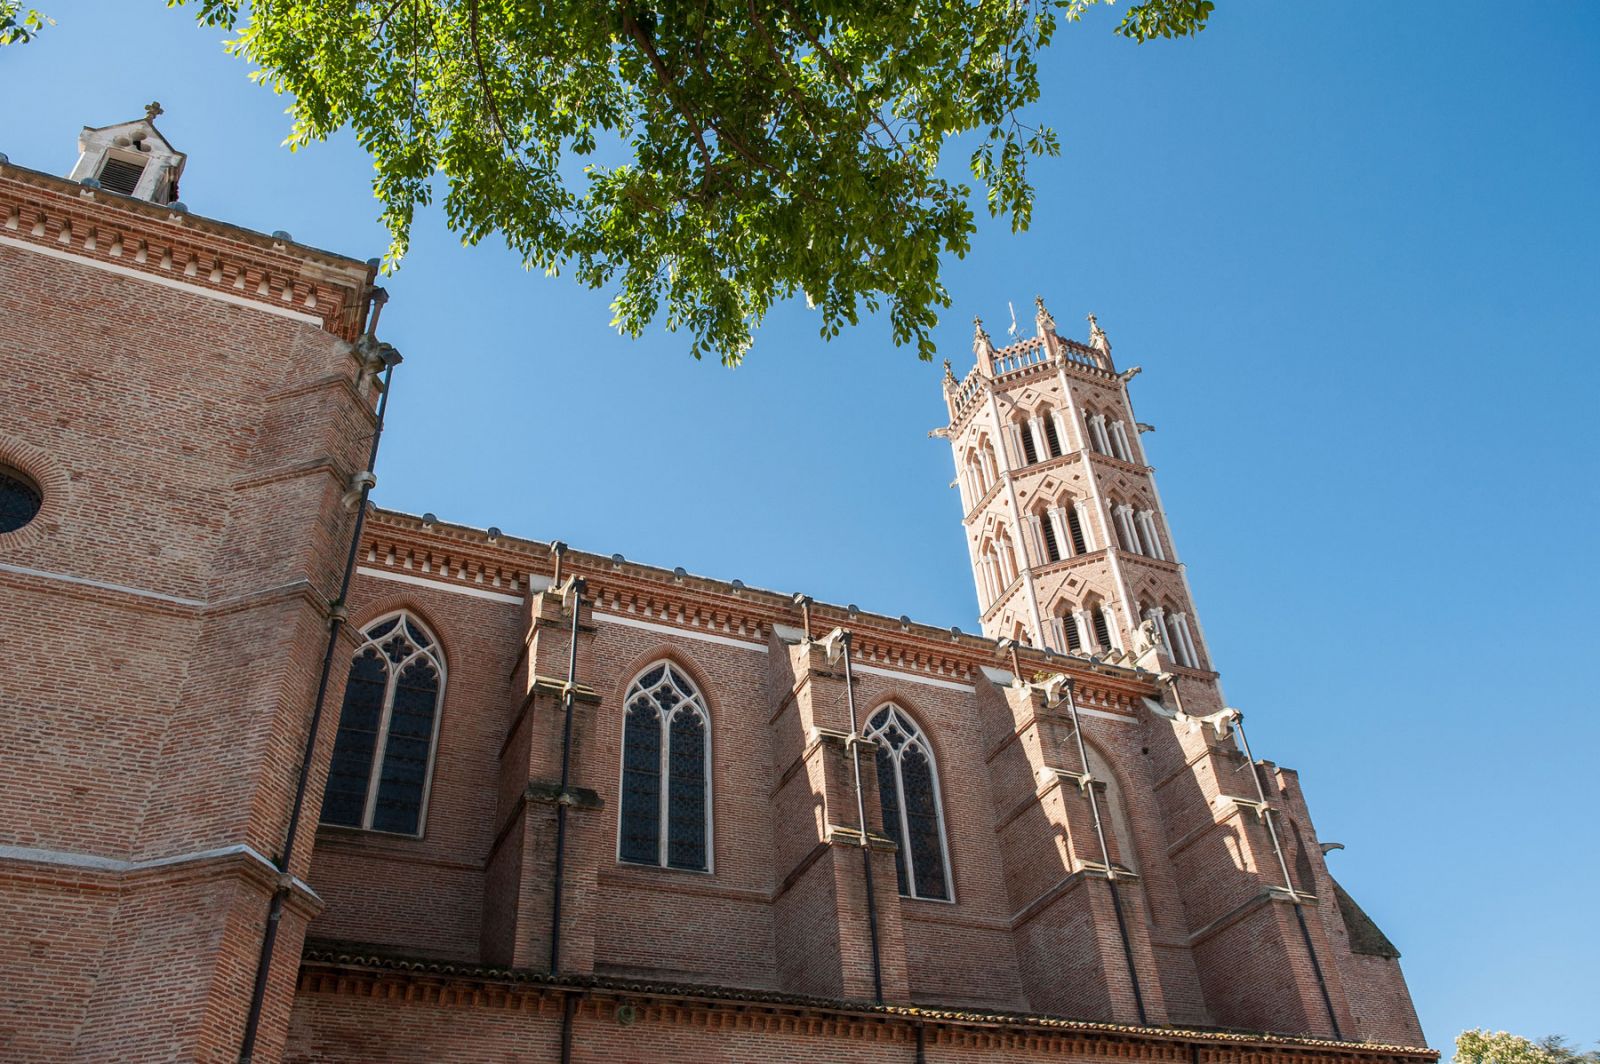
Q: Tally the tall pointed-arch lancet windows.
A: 3